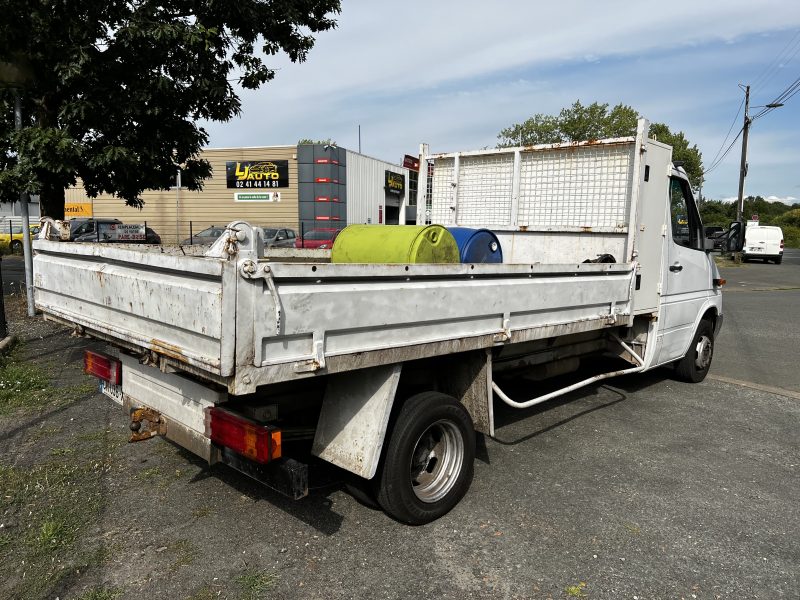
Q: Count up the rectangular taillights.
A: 2